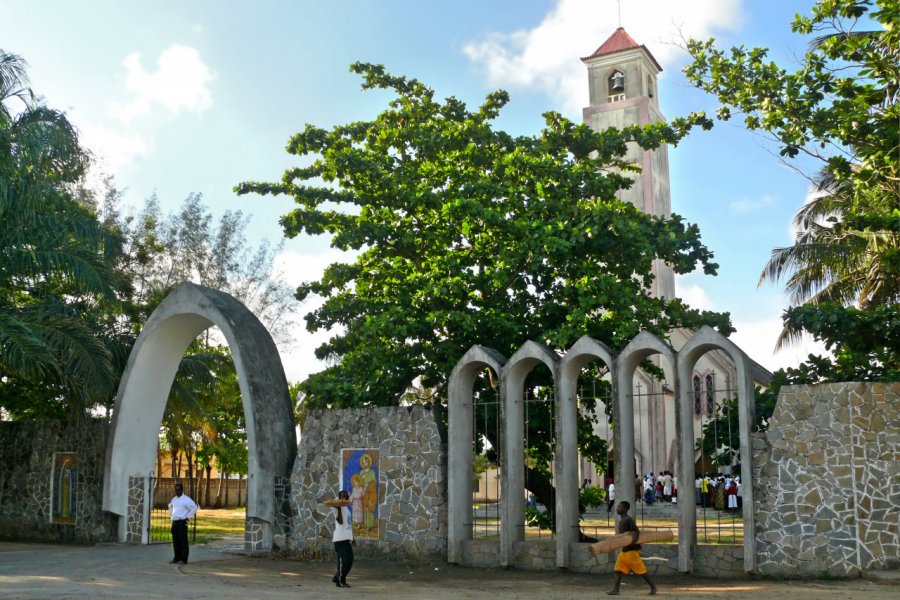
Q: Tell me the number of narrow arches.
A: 5